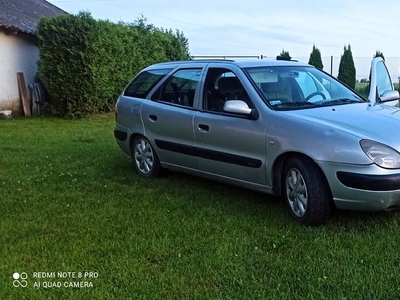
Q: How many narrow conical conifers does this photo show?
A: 4